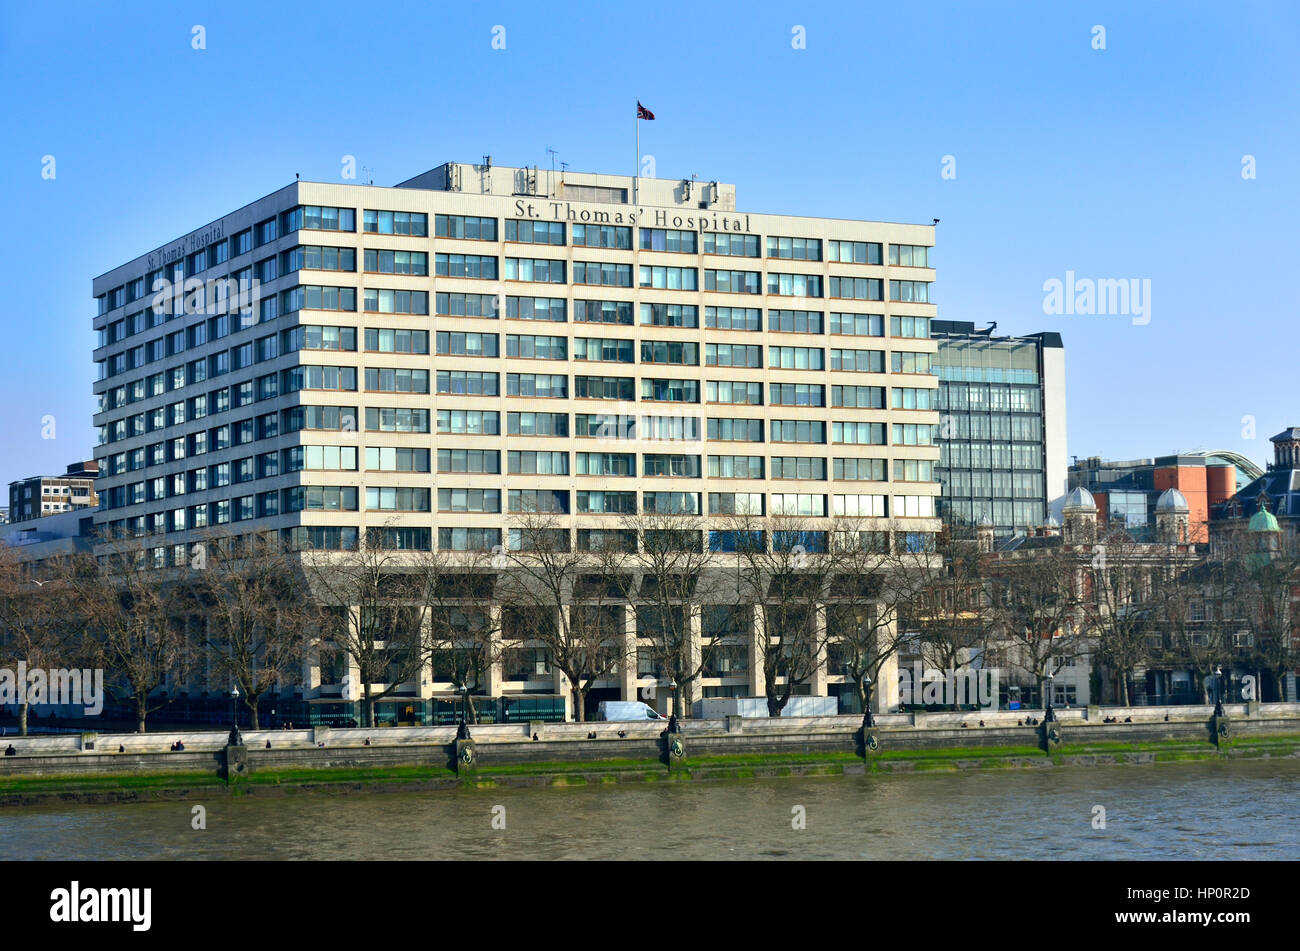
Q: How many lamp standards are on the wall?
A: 6